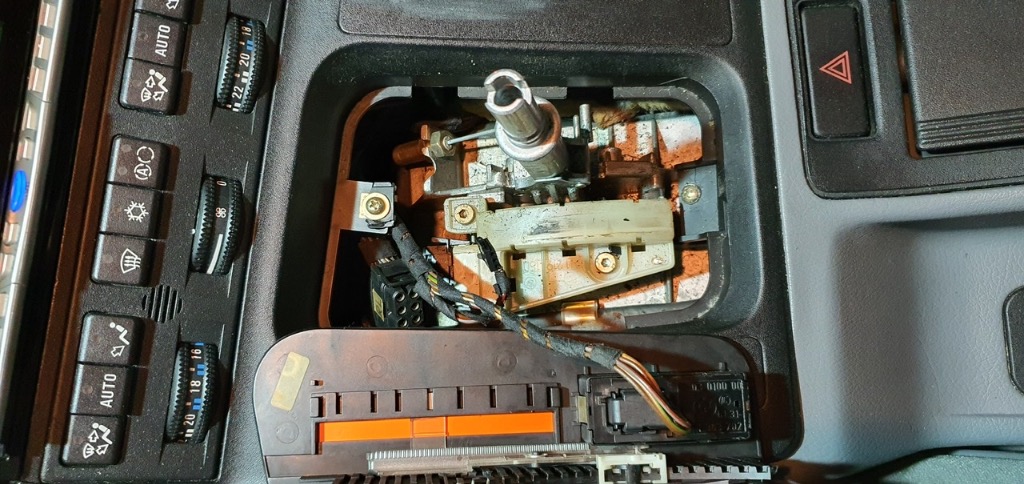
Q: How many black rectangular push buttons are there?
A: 10